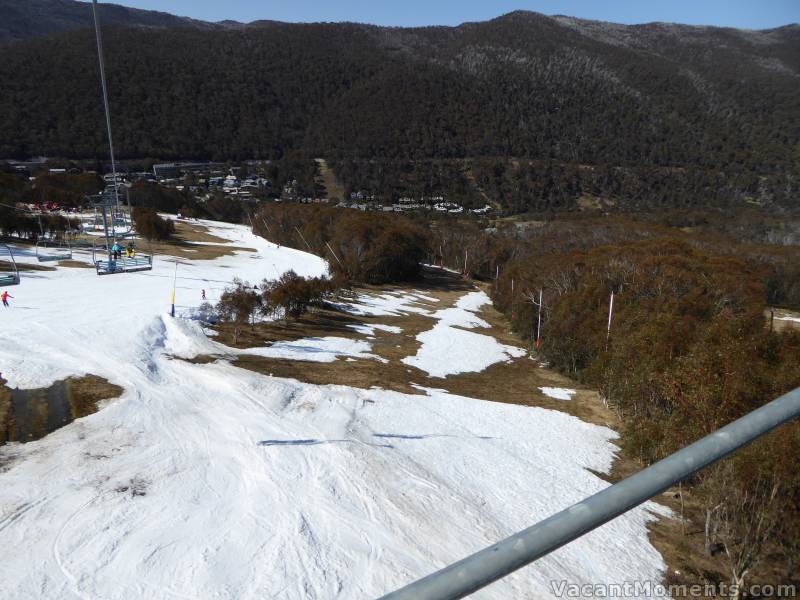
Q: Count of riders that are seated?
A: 2